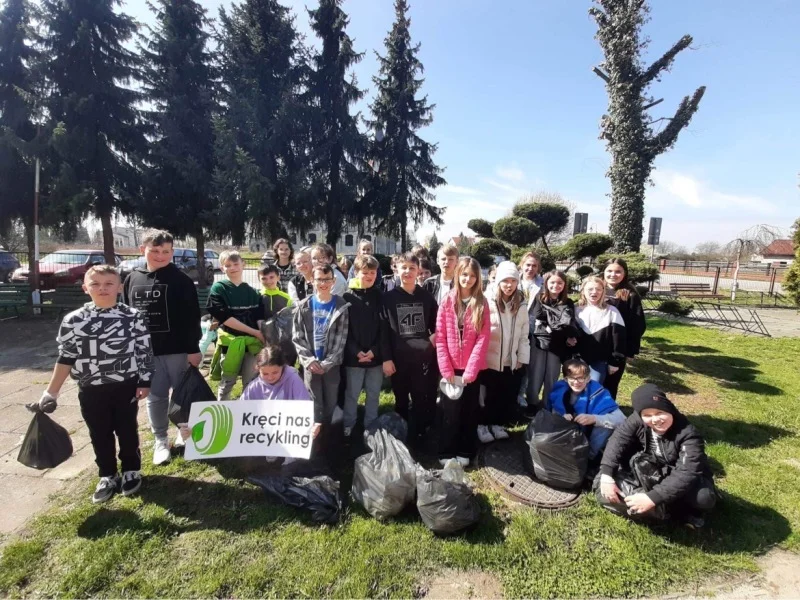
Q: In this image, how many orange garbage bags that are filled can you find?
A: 0